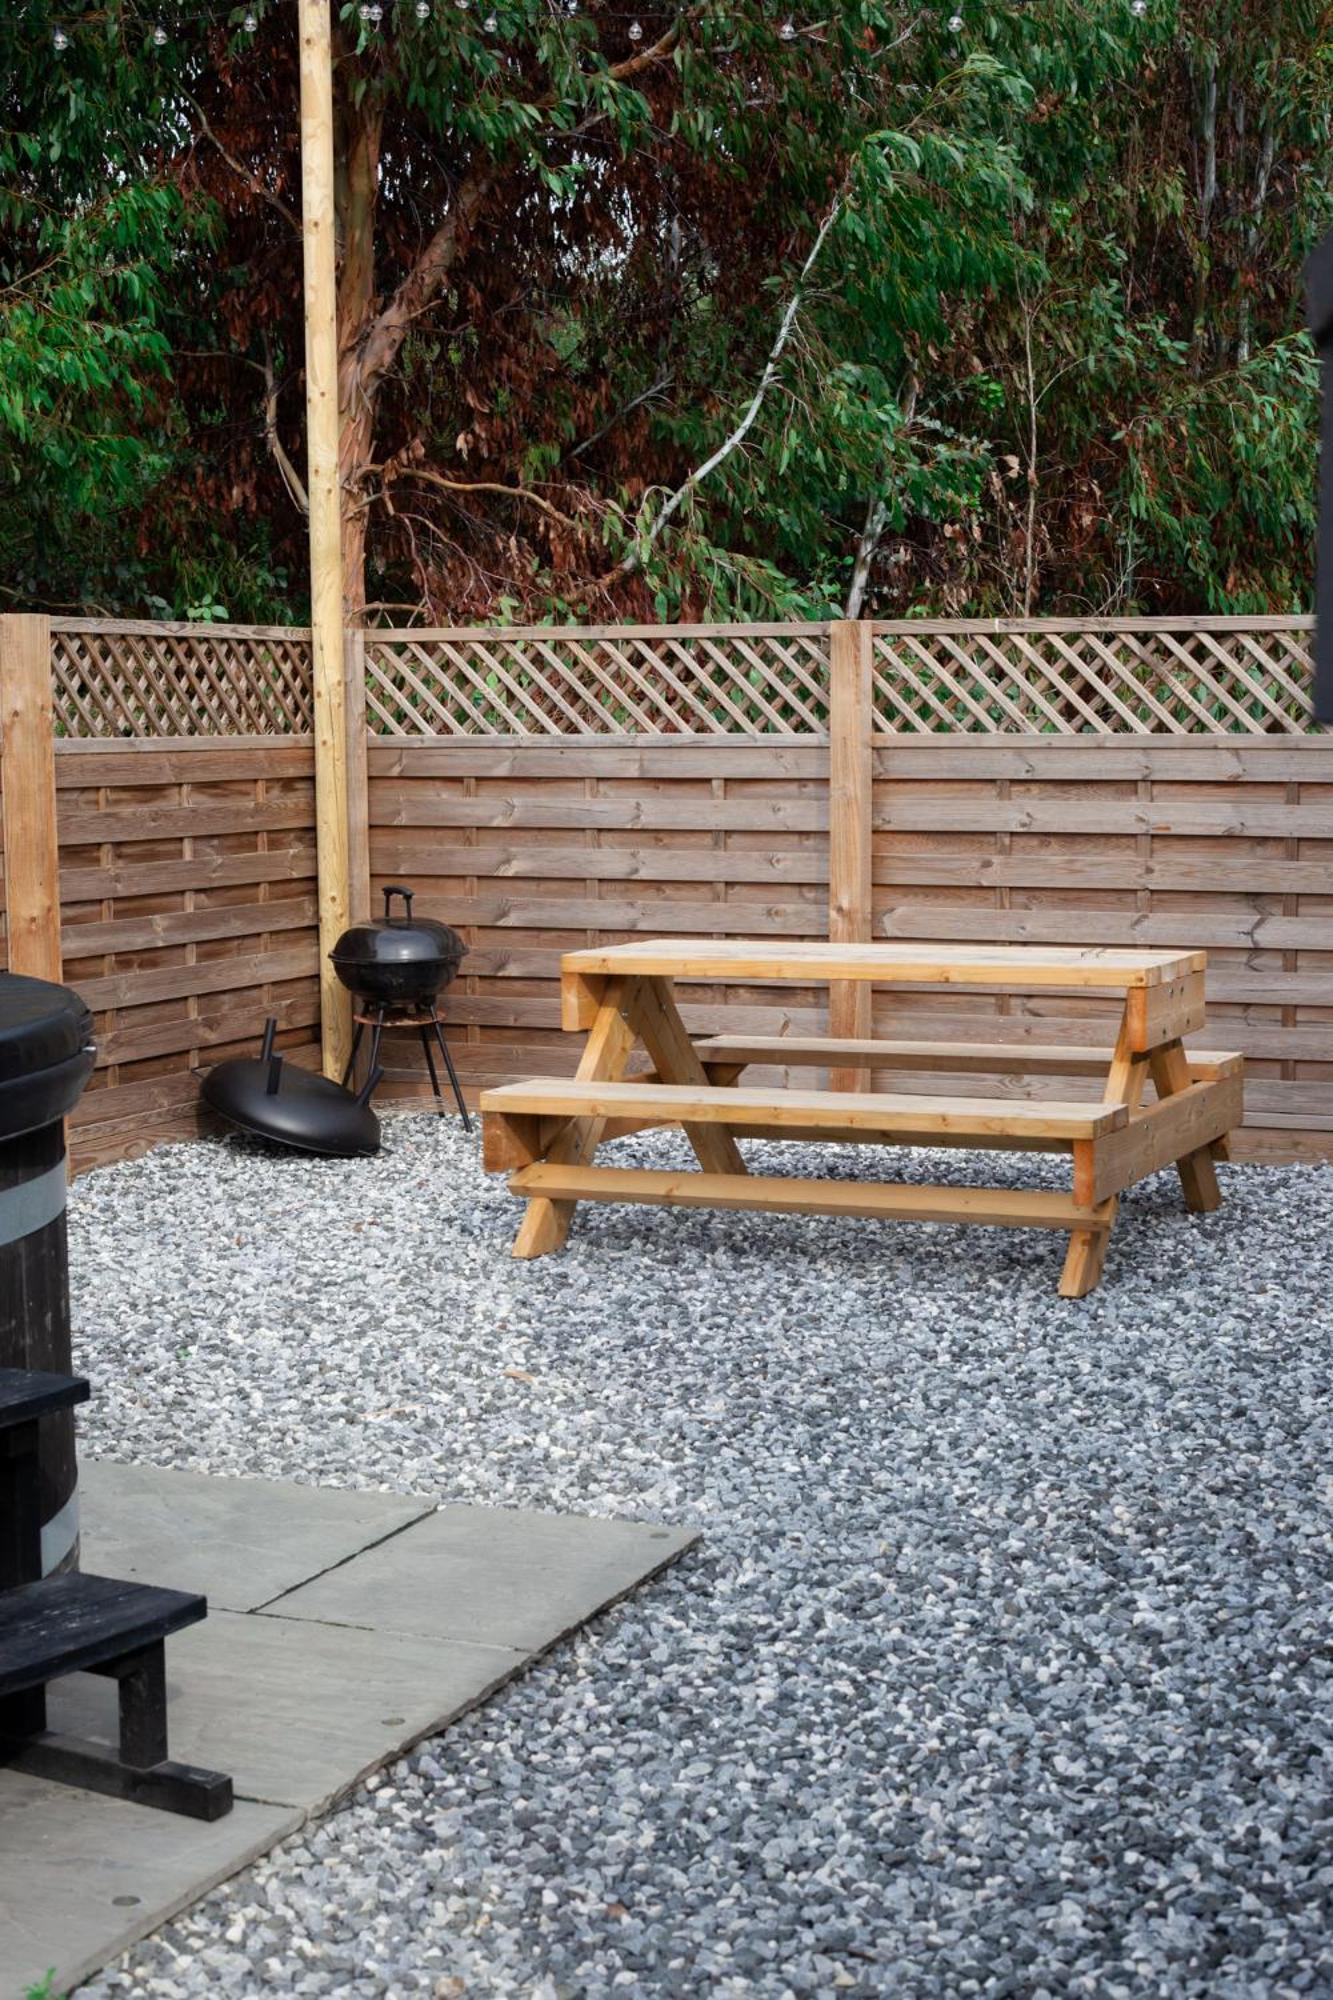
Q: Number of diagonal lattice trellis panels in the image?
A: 3